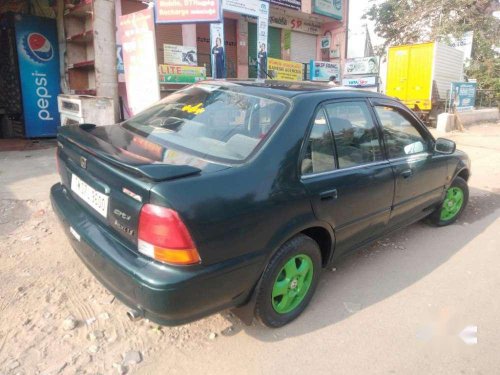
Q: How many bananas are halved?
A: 0